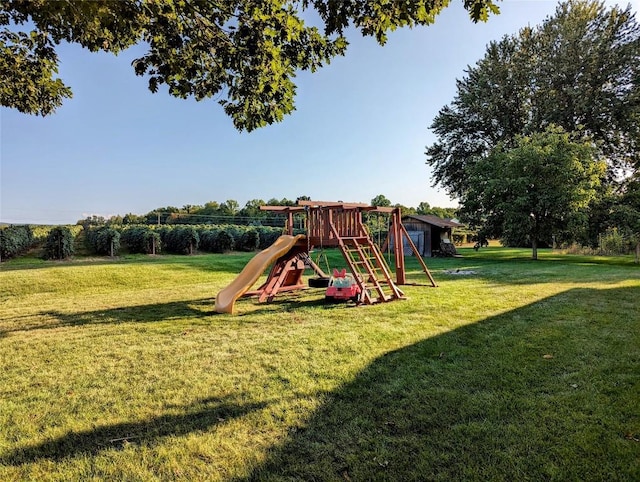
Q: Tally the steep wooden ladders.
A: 1